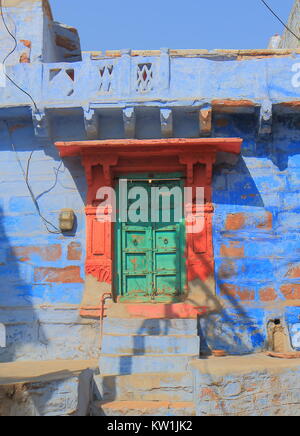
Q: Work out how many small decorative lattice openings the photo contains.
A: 3